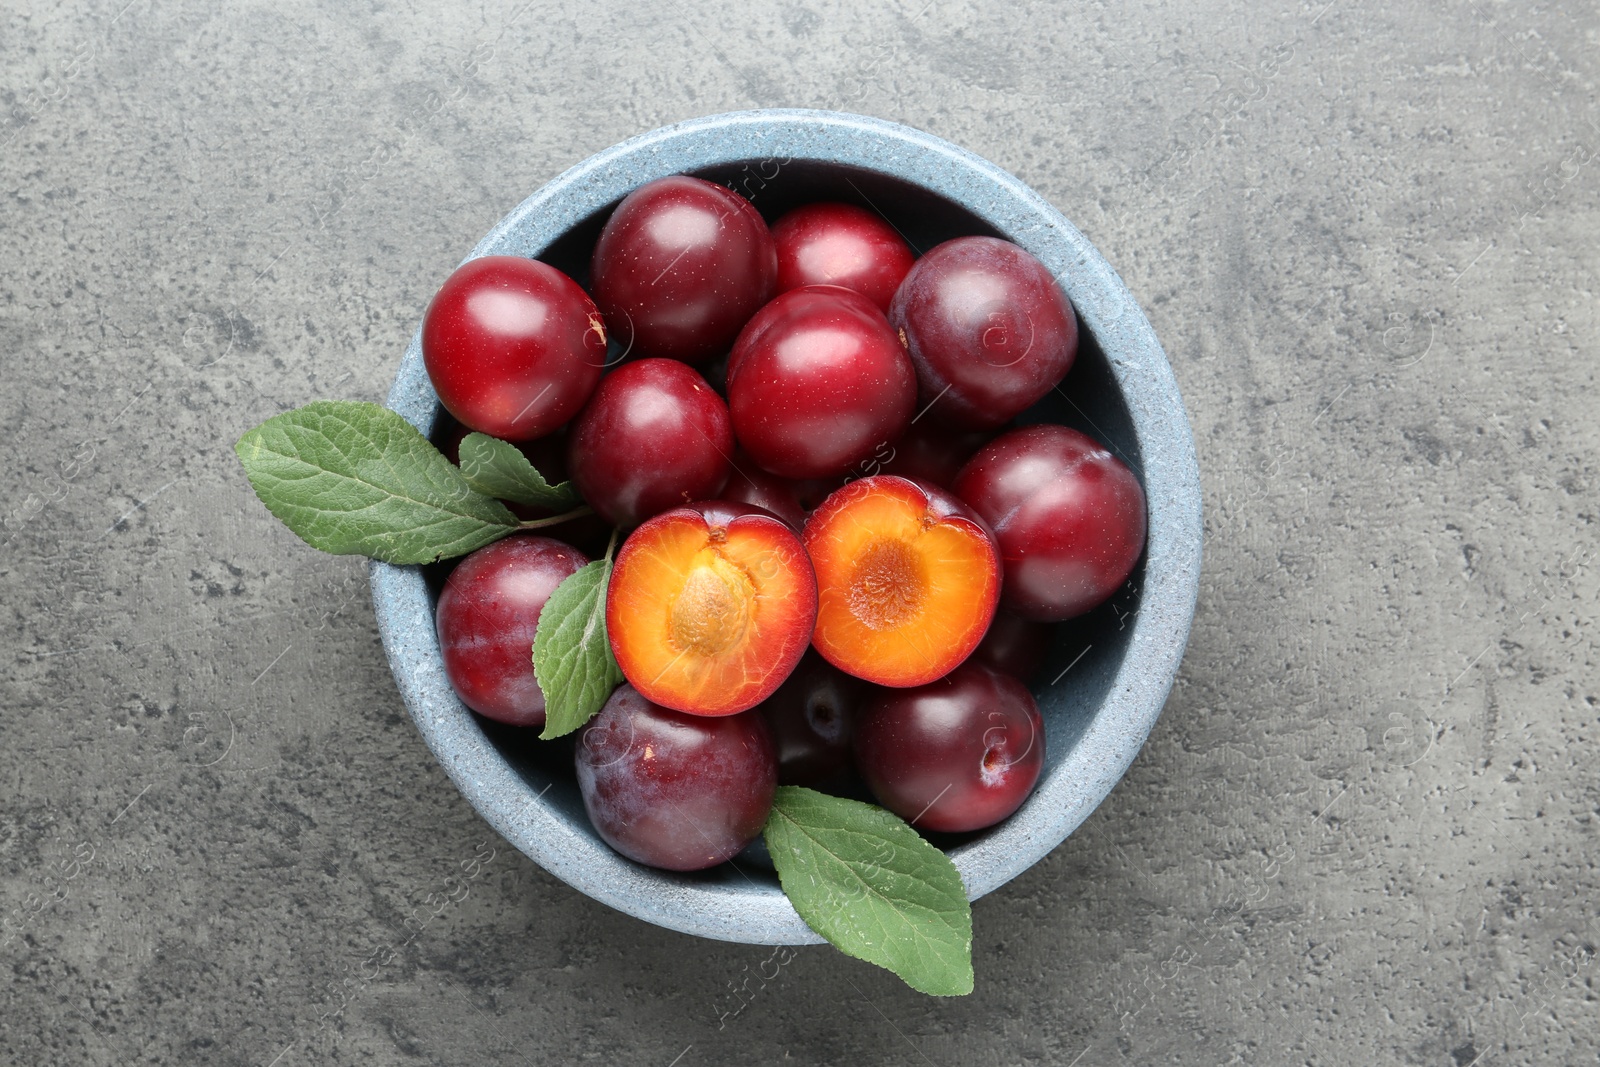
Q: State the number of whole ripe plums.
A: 10